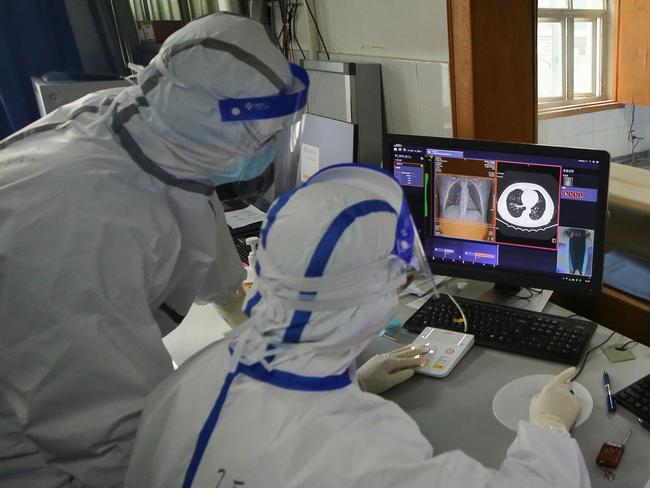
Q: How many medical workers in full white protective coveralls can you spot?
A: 2